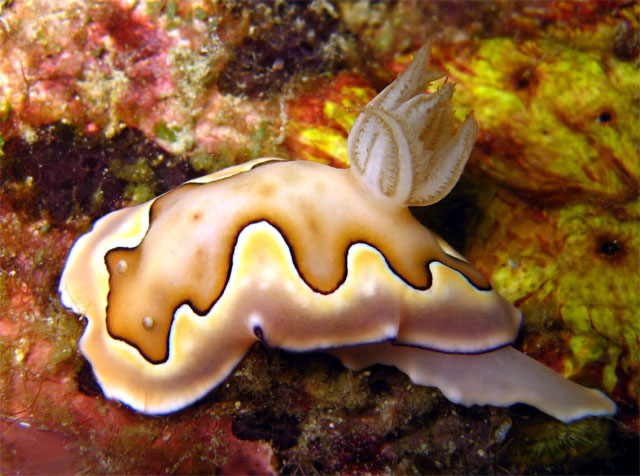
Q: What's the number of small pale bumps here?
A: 2